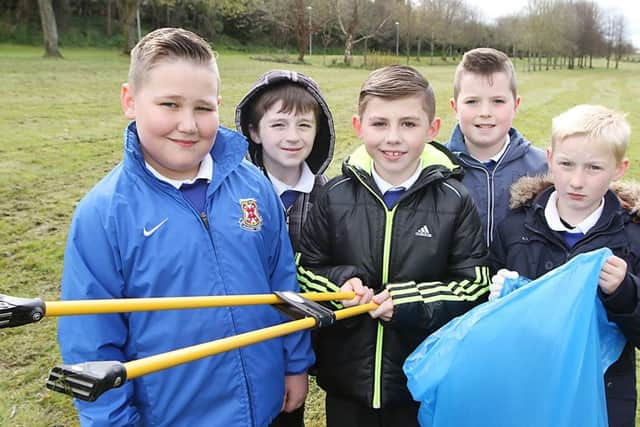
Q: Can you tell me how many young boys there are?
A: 5